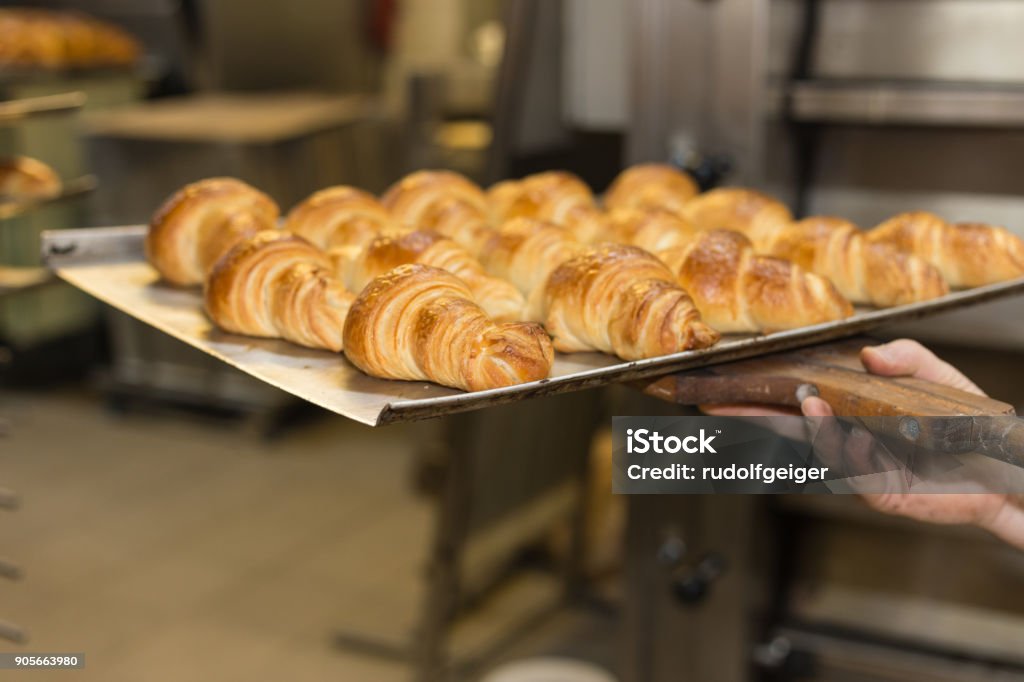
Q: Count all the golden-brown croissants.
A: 15